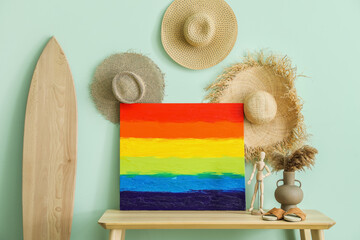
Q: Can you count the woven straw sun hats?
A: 3